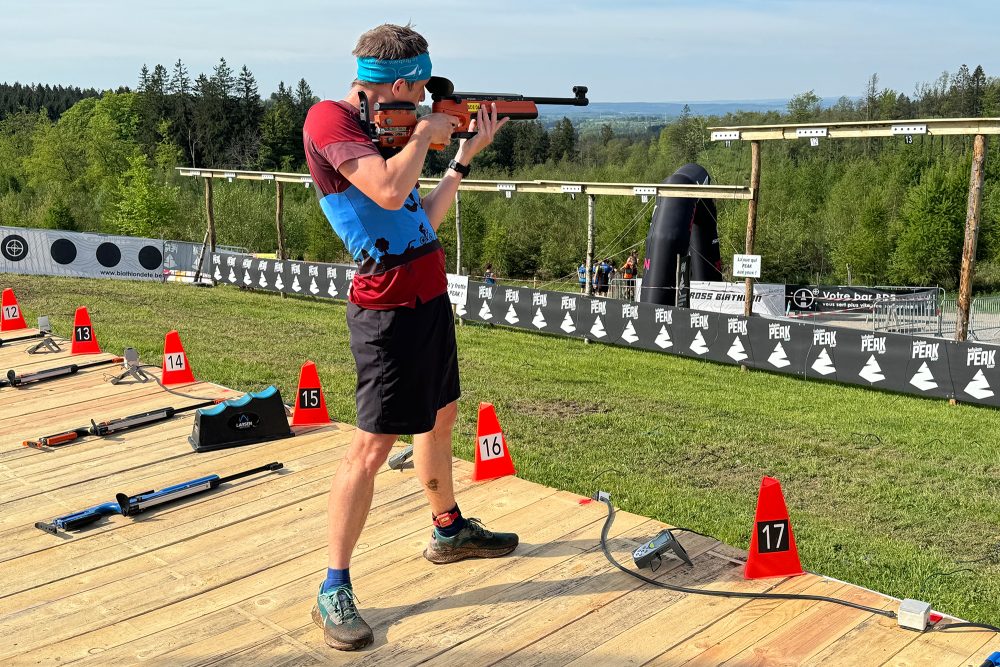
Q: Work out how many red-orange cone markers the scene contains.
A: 6